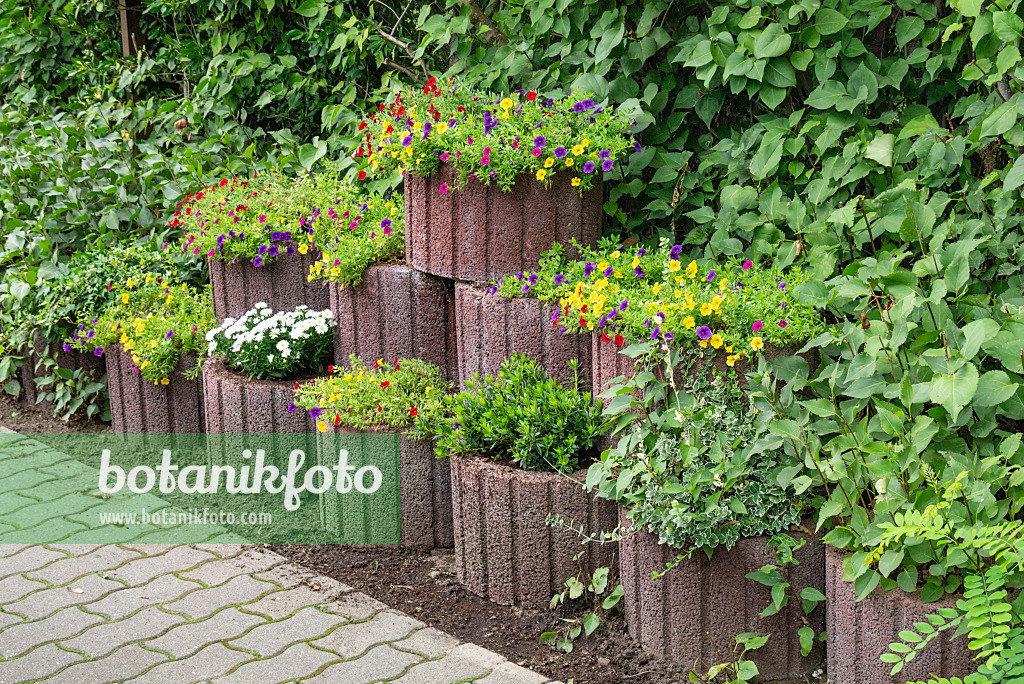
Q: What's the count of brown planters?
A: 12